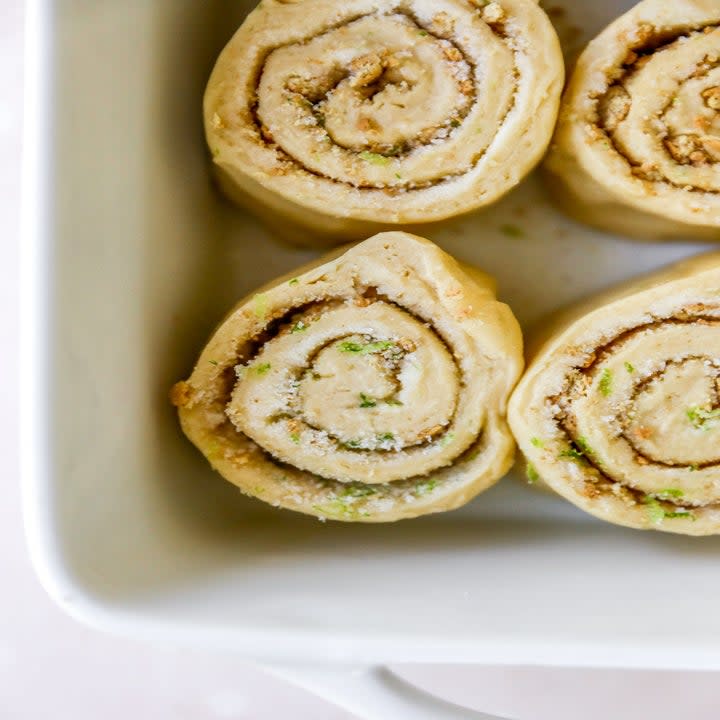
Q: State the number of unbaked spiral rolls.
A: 4